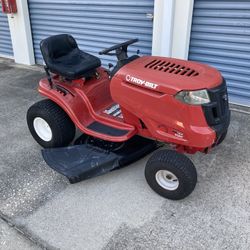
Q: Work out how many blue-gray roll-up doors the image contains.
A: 3